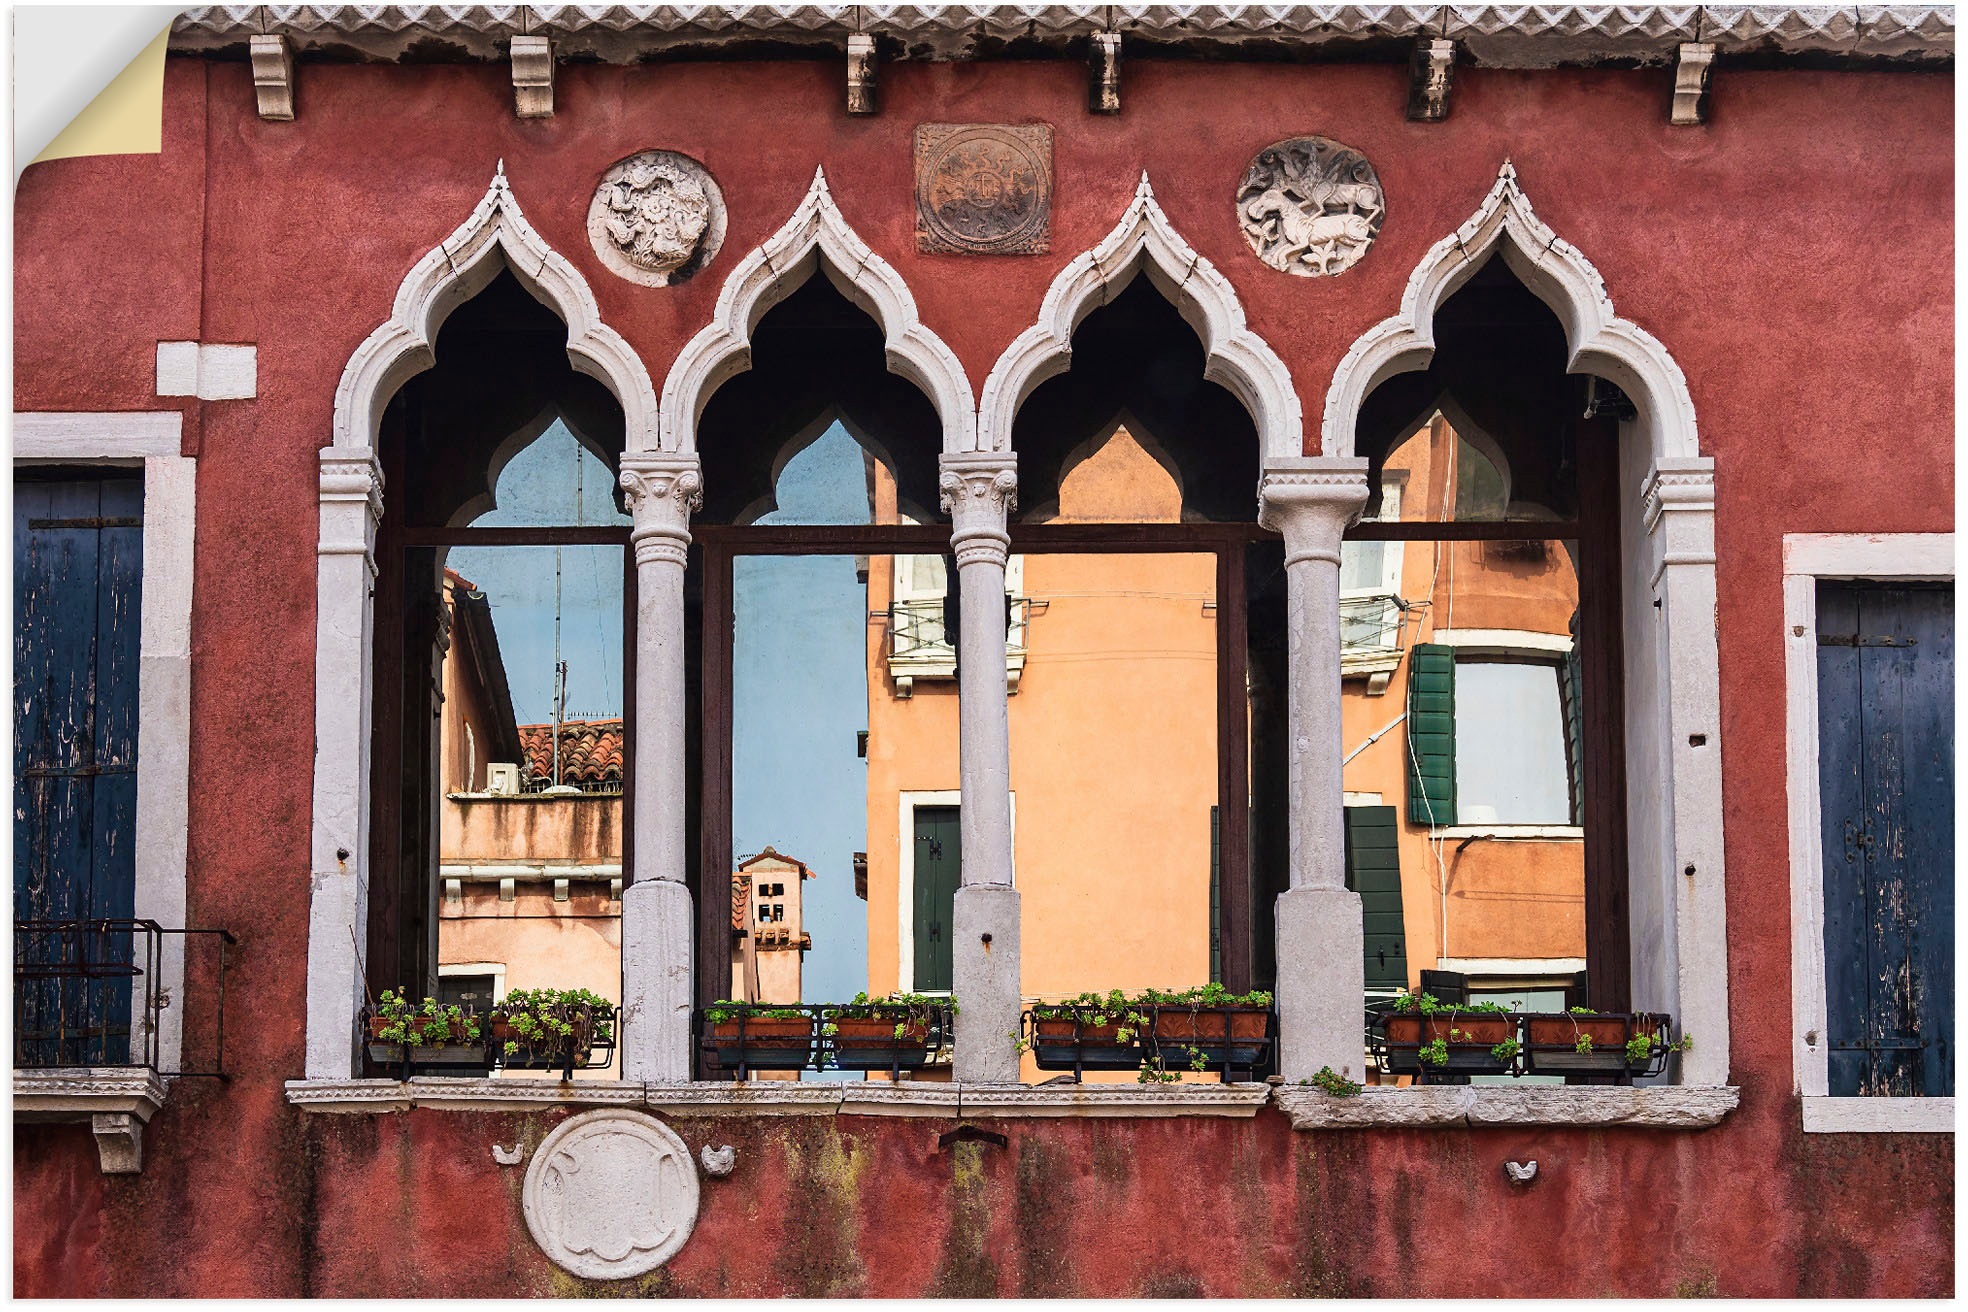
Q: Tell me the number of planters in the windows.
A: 8